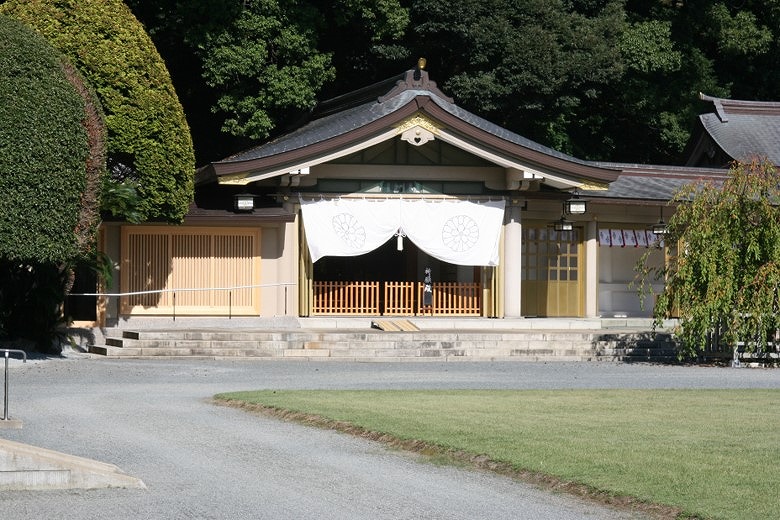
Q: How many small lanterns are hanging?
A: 4